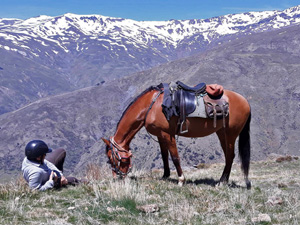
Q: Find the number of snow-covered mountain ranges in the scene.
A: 1